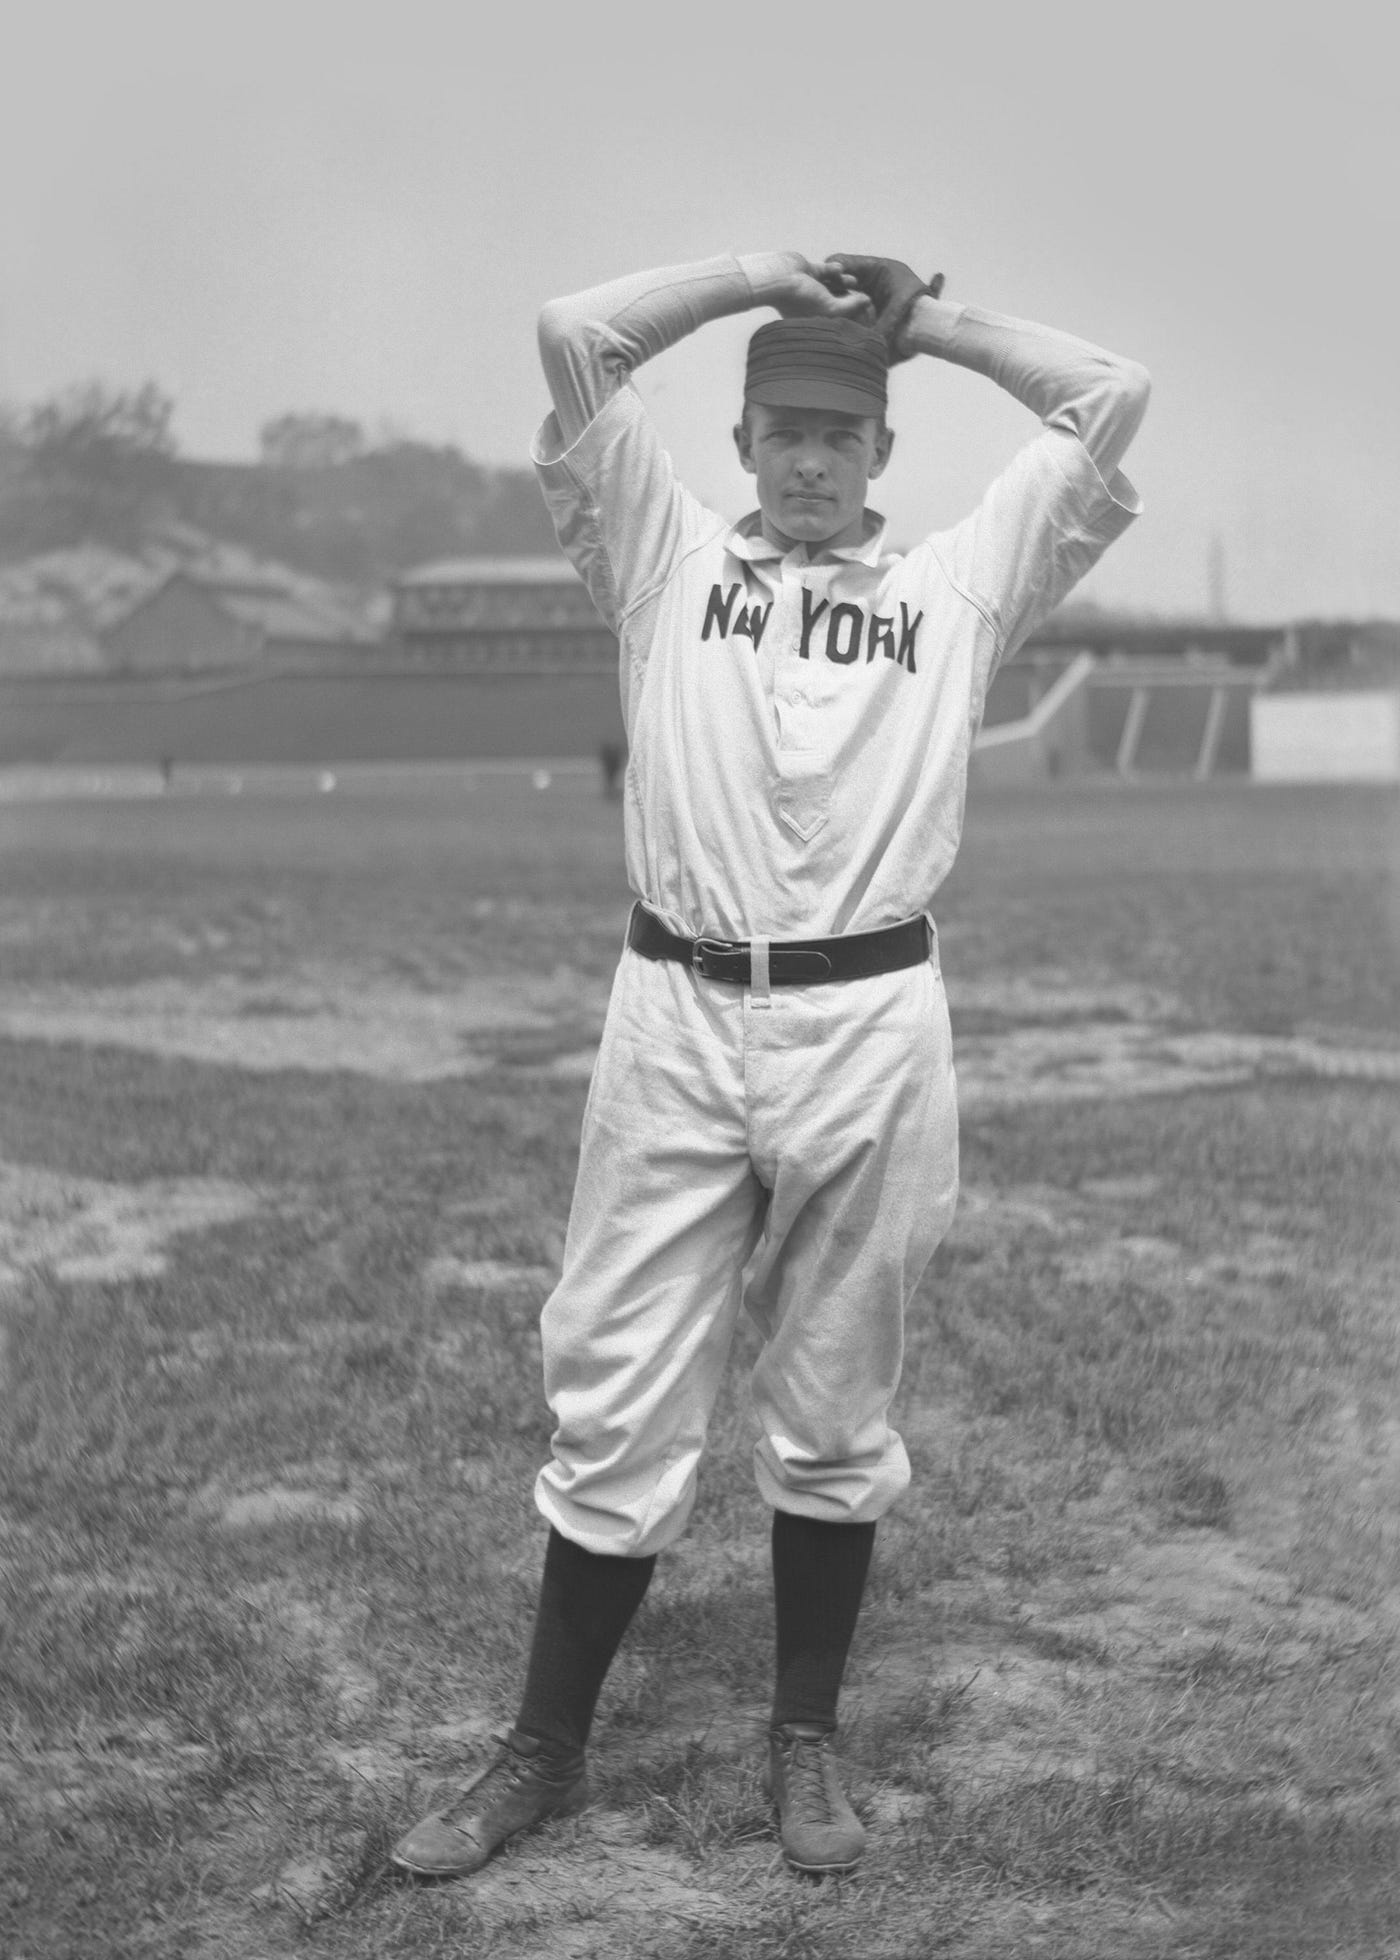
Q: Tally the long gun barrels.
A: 0